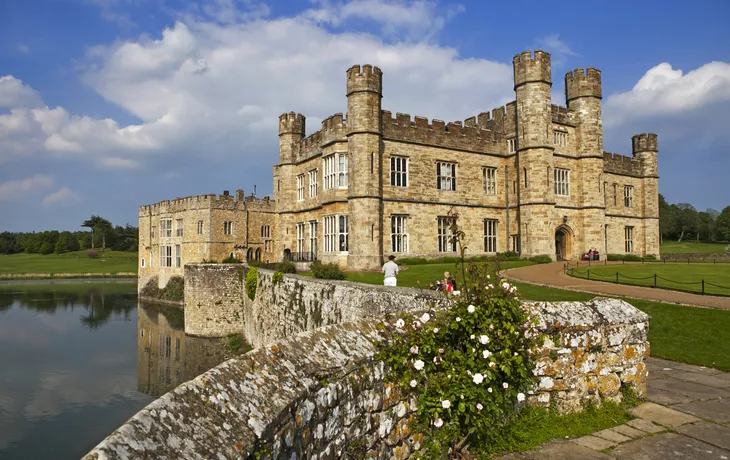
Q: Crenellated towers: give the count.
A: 5